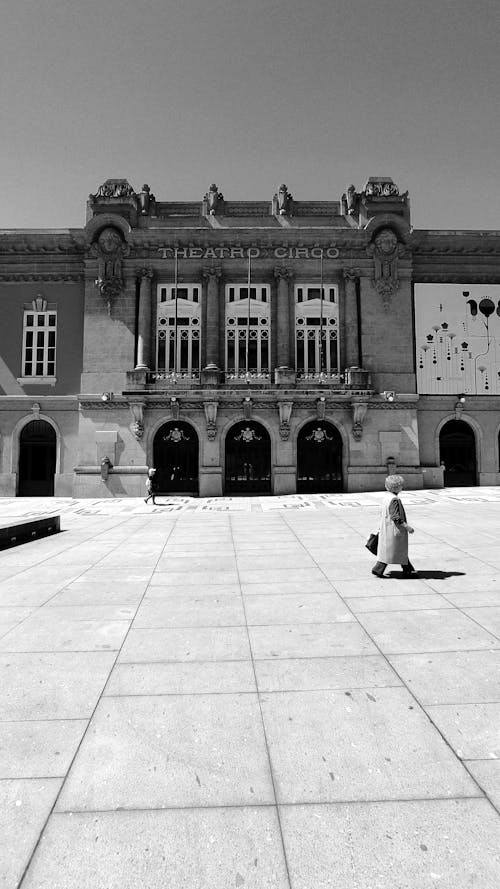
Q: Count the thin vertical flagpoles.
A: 3